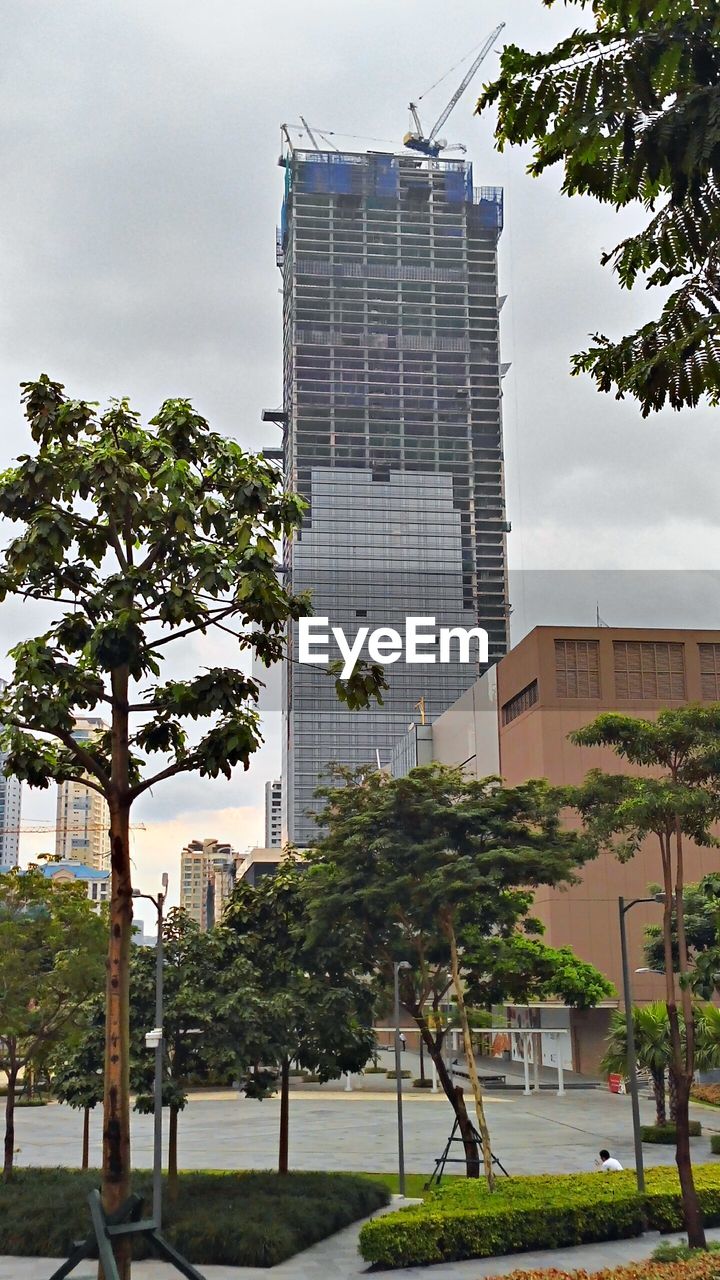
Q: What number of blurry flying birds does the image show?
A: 0